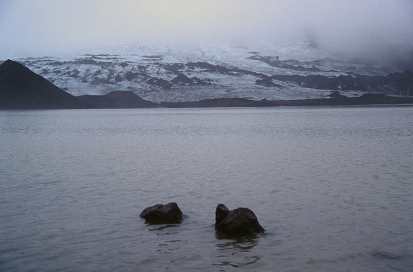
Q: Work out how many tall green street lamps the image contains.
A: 0